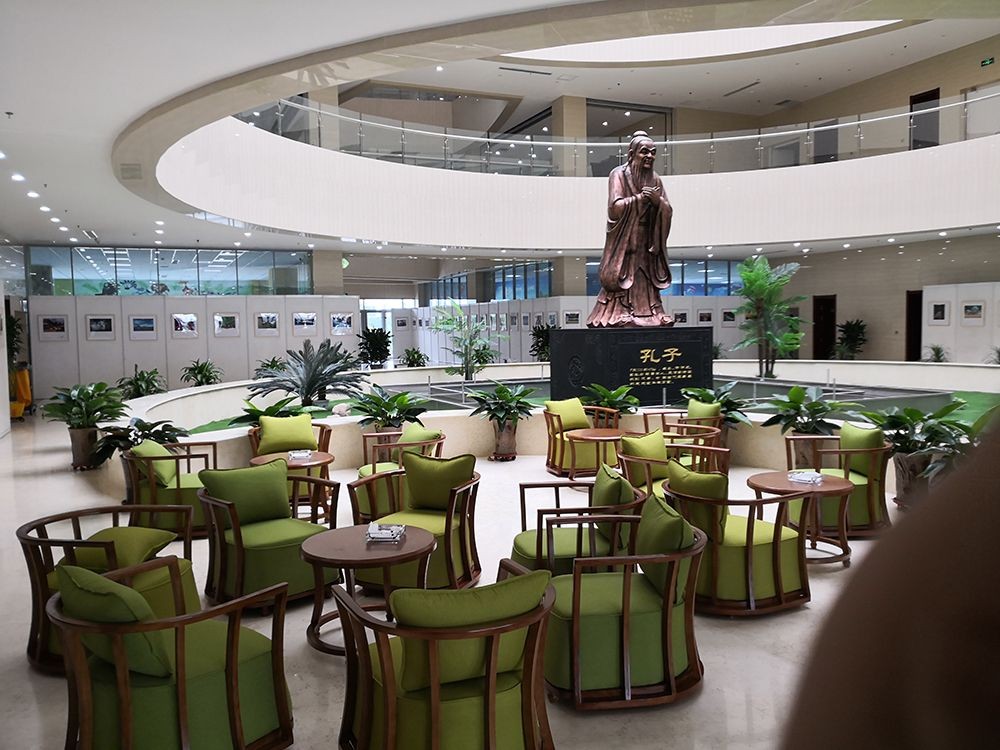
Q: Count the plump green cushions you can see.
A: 15